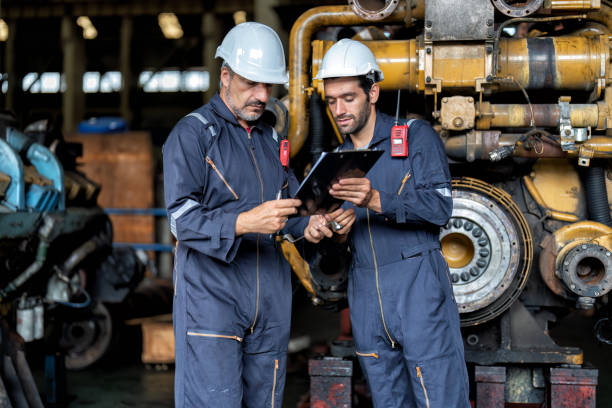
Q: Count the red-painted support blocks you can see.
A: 3